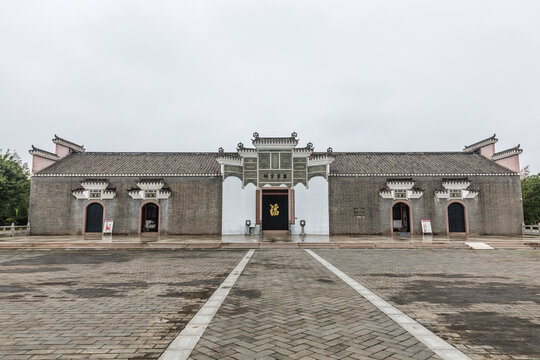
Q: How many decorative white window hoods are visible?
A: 4